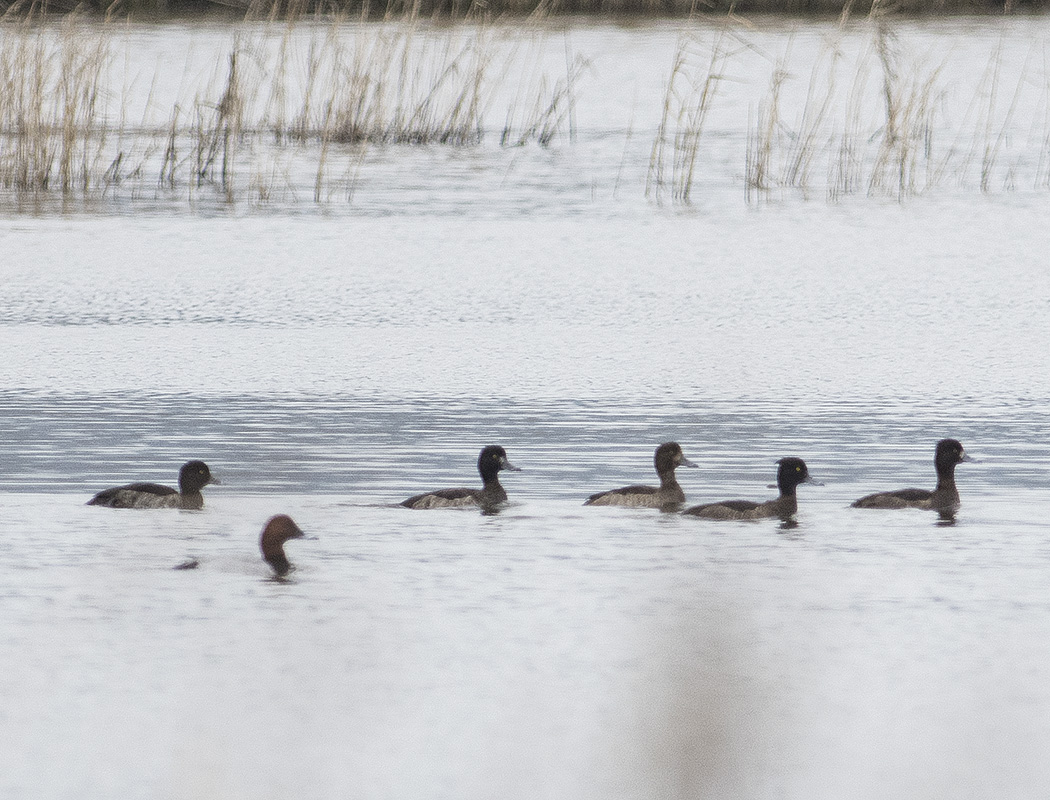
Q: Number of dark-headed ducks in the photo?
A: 5